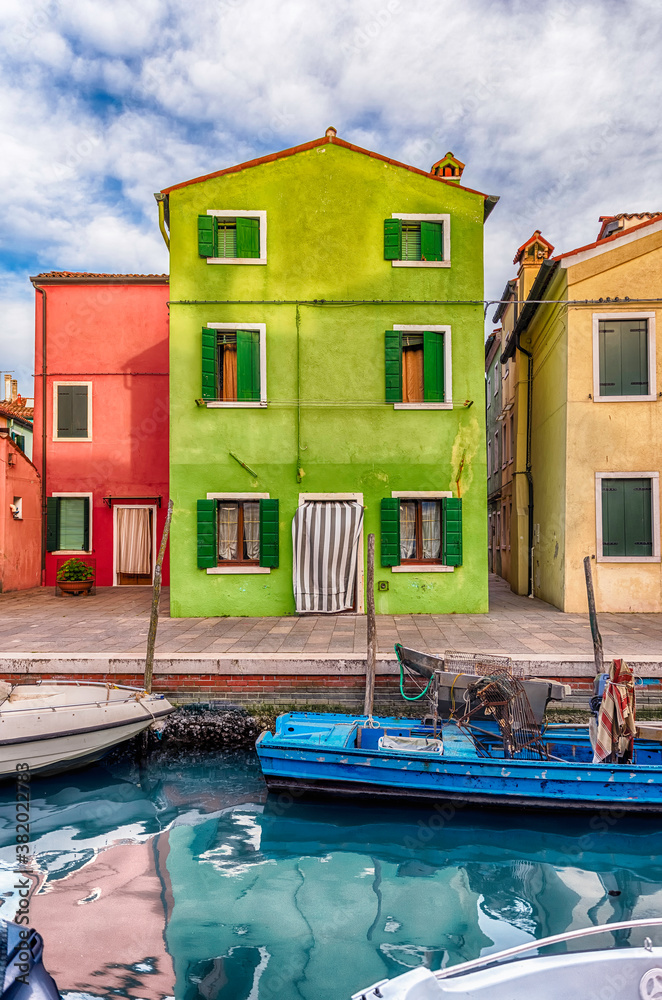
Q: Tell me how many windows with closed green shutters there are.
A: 3